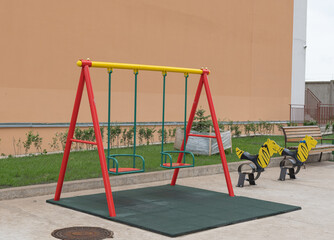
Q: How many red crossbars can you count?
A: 2